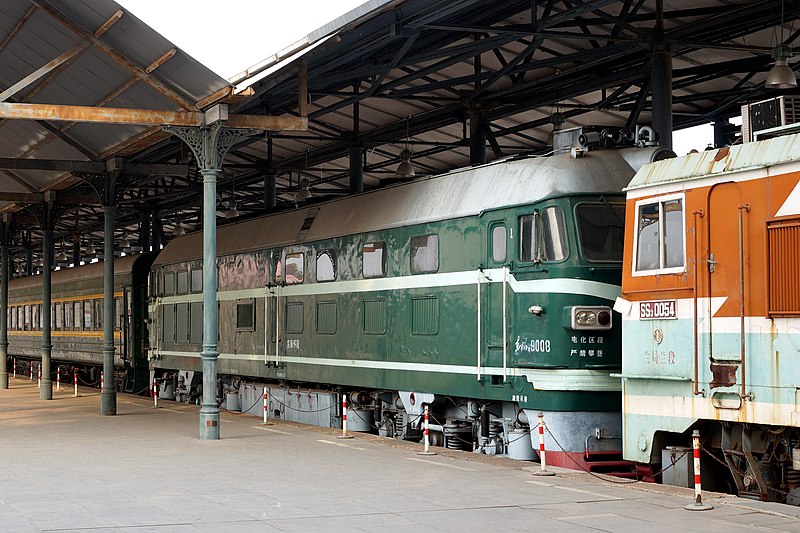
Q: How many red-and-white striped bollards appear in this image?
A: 12